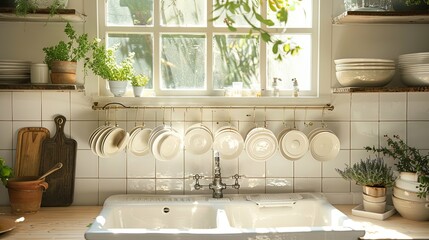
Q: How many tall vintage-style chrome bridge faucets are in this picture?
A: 1